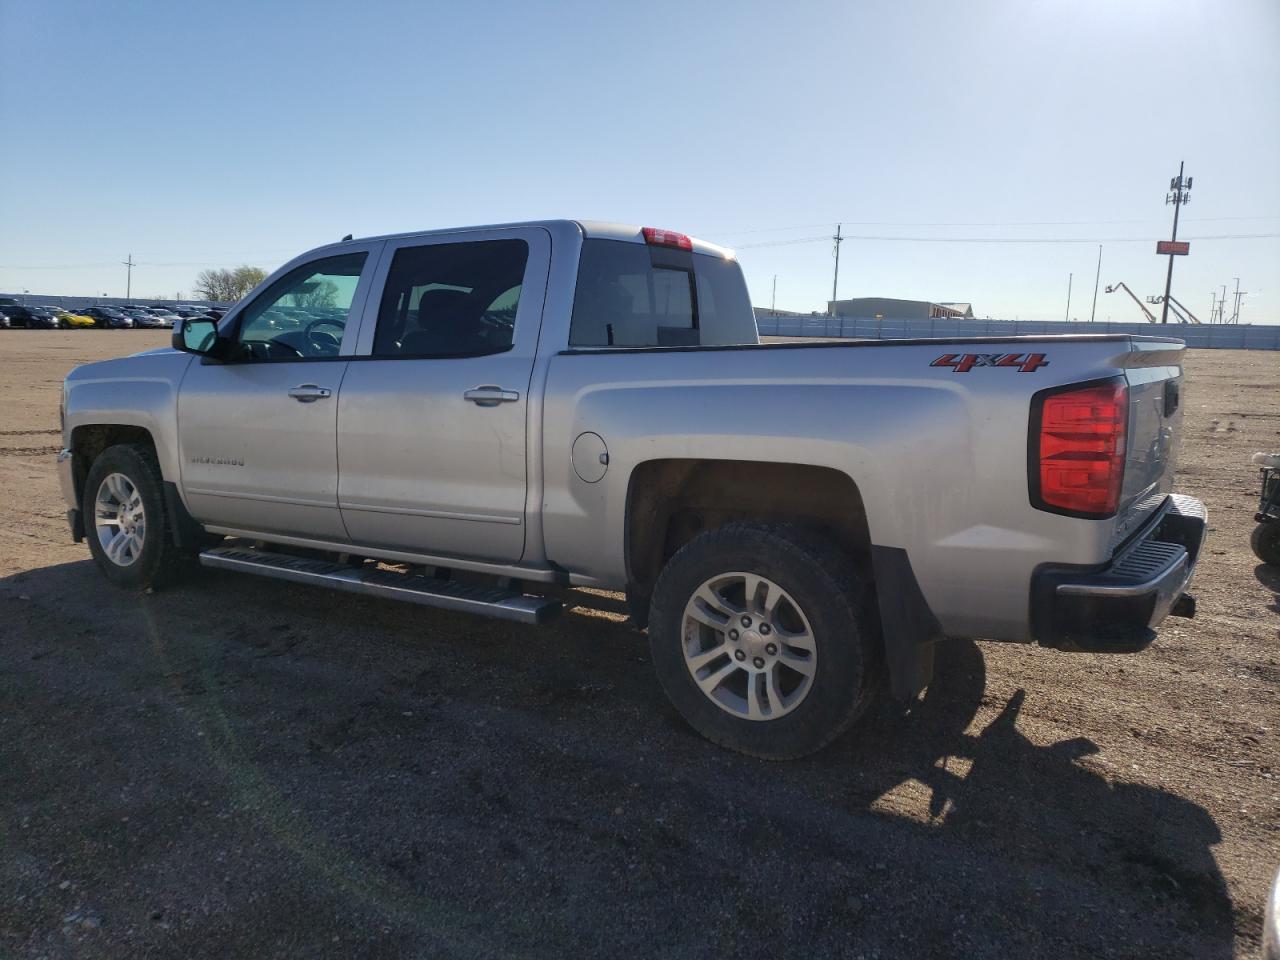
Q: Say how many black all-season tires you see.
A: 2